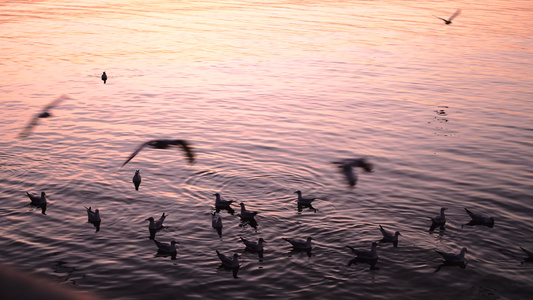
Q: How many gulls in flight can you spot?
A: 4